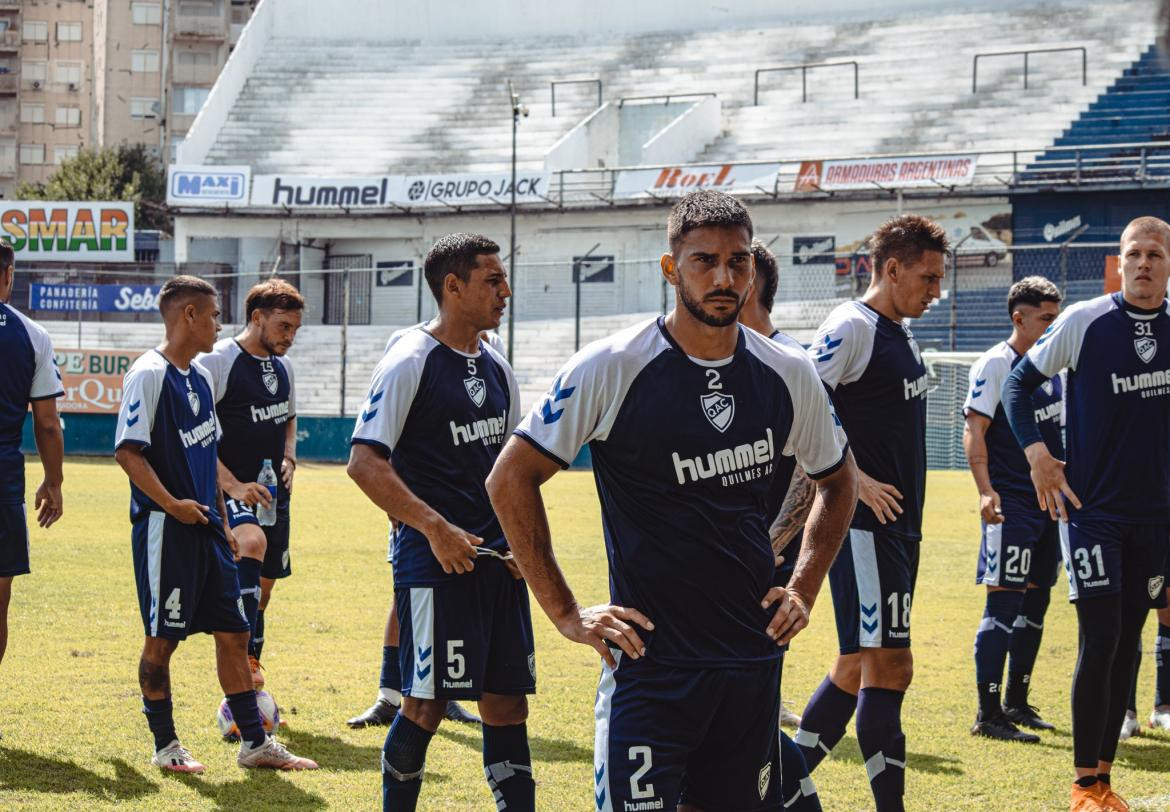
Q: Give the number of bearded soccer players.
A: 2